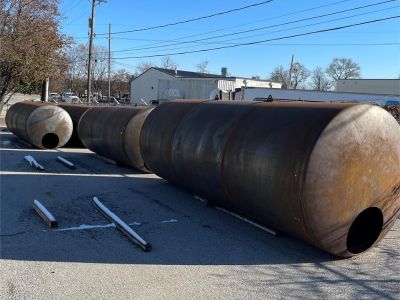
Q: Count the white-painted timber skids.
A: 4